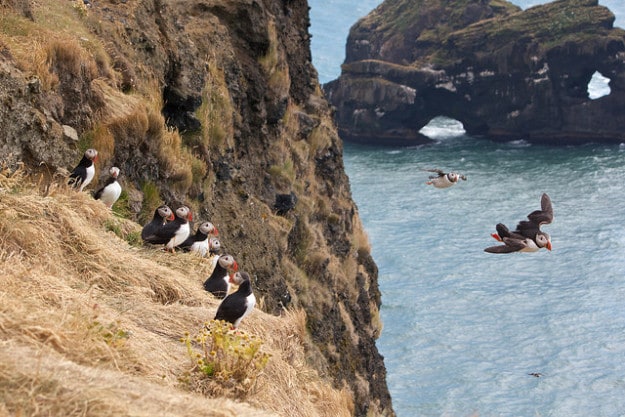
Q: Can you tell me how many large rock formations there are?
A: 2